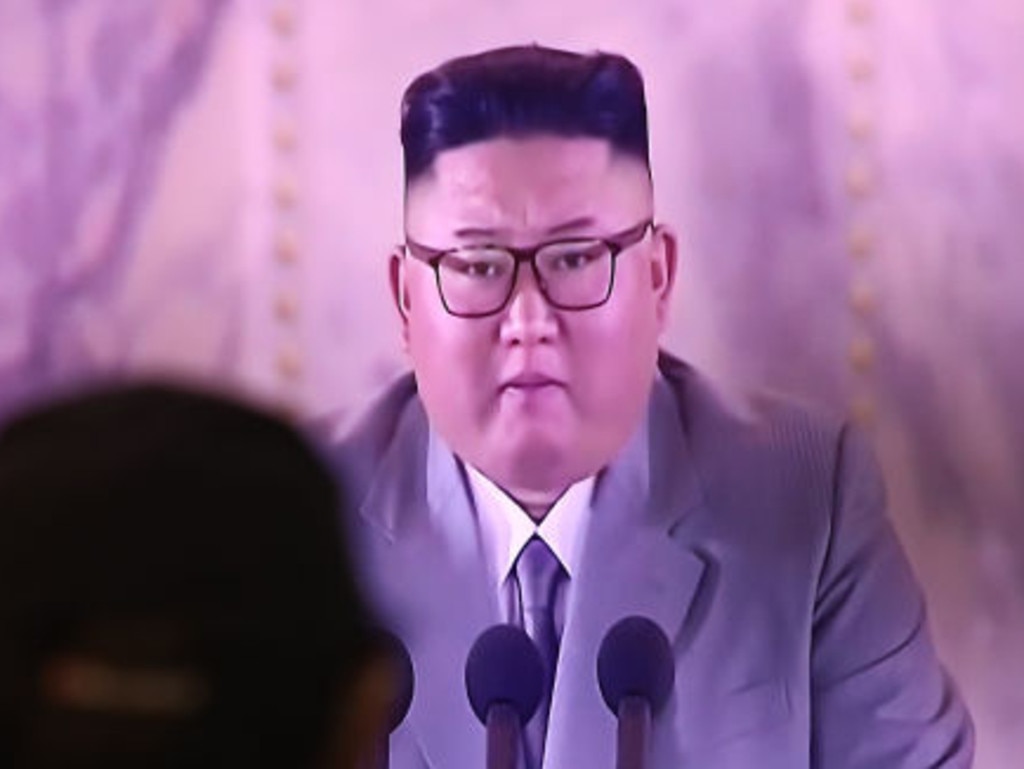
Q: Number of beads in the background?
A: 15